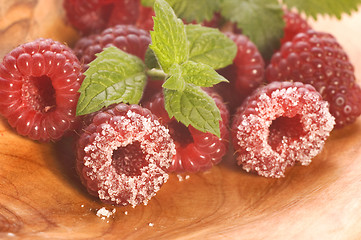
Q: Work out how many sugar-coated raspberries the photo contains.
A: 2